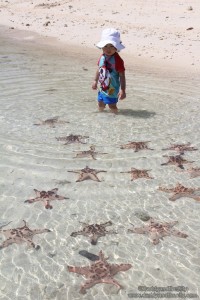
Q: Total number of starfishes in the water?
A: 15